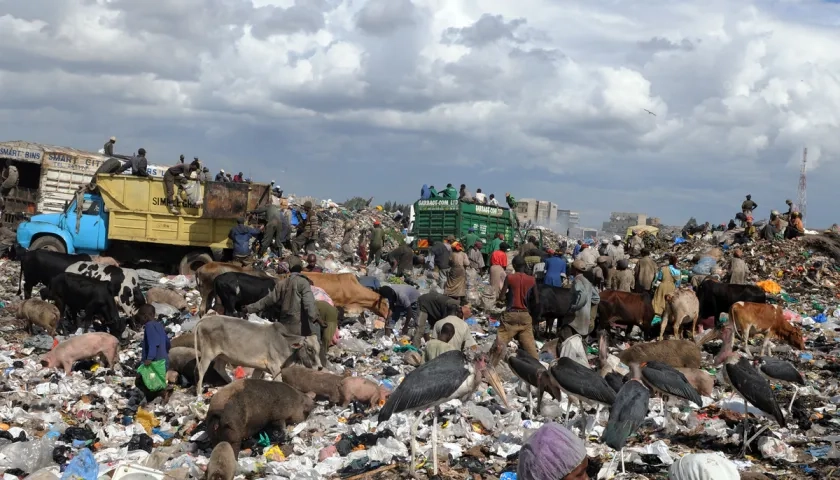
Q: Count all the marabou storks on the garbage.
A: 8